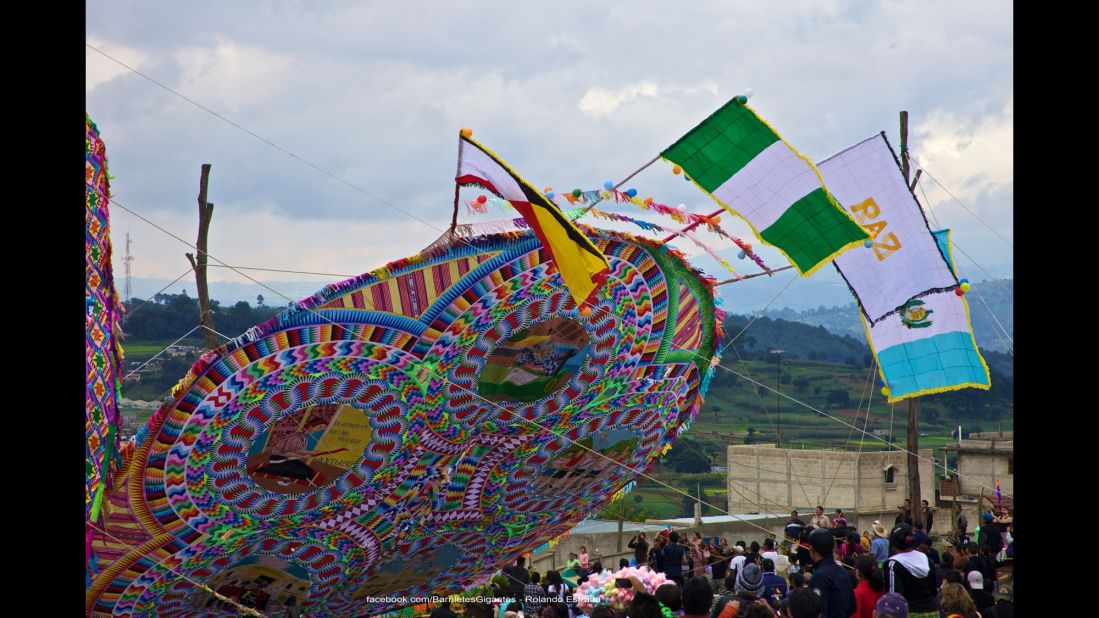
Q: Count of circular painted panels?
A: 5